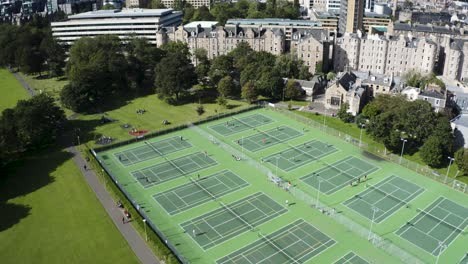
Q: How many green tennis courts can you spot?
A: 12